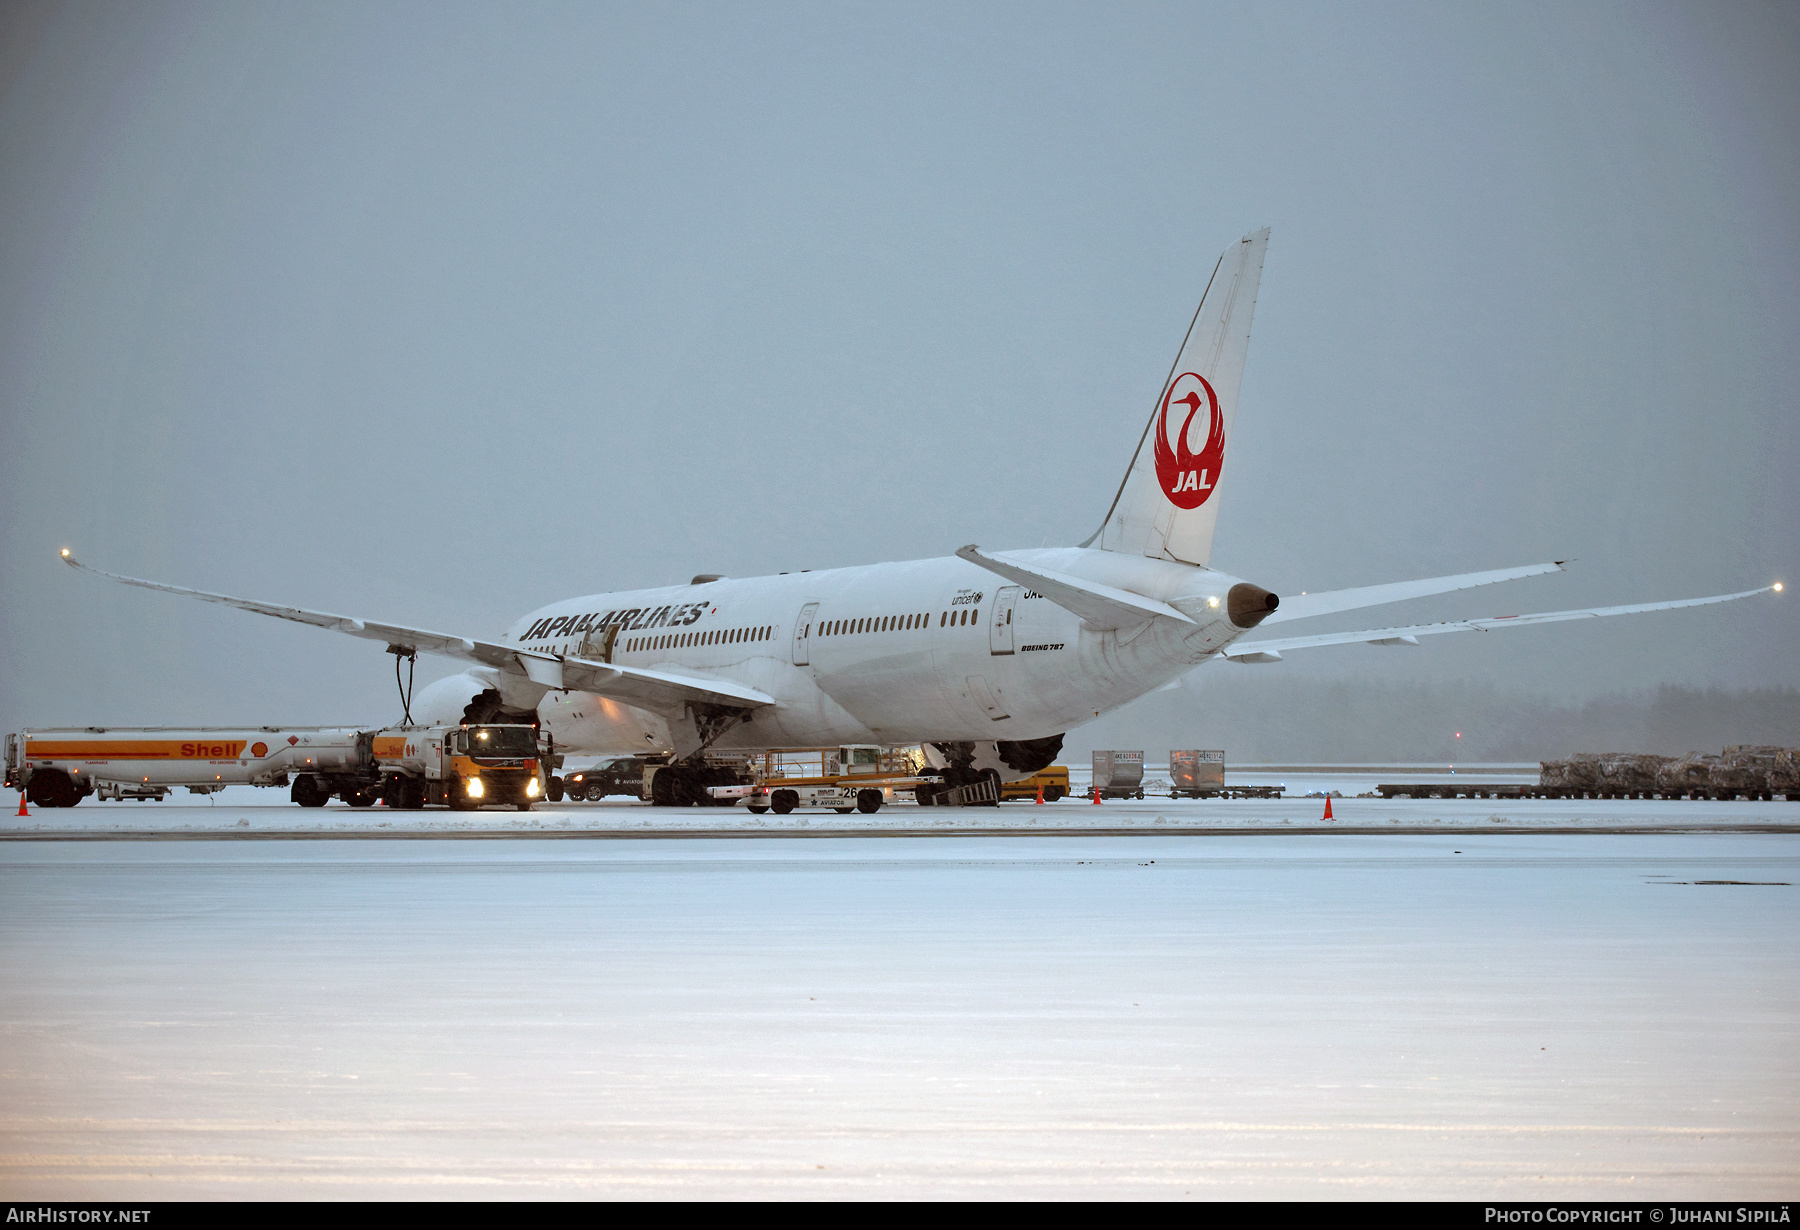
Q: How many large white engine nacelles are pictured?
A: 2